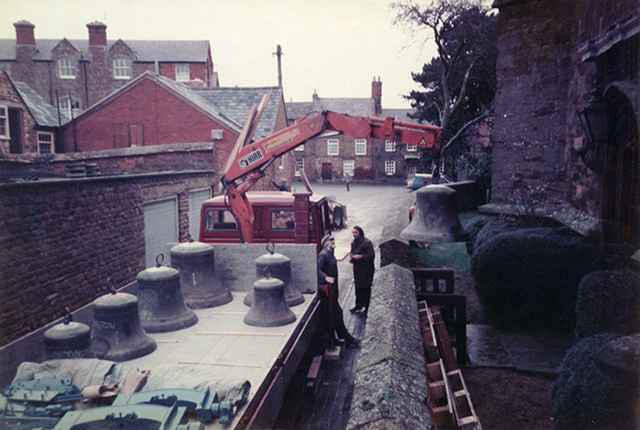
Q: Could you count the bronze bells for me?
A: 7